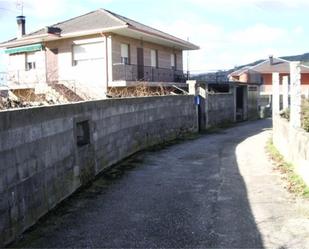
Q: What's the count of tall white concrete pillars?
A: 3